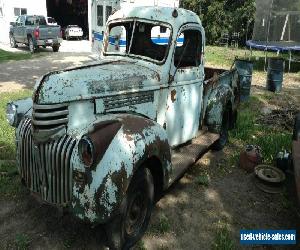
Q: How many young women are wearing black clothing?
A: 0